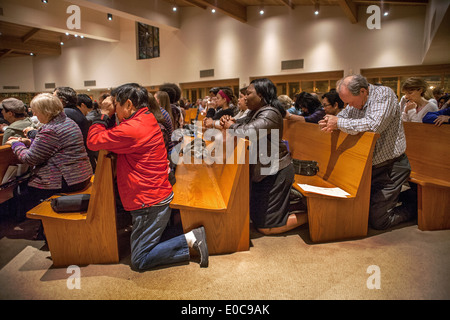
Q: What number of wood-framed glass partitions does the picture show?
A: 3